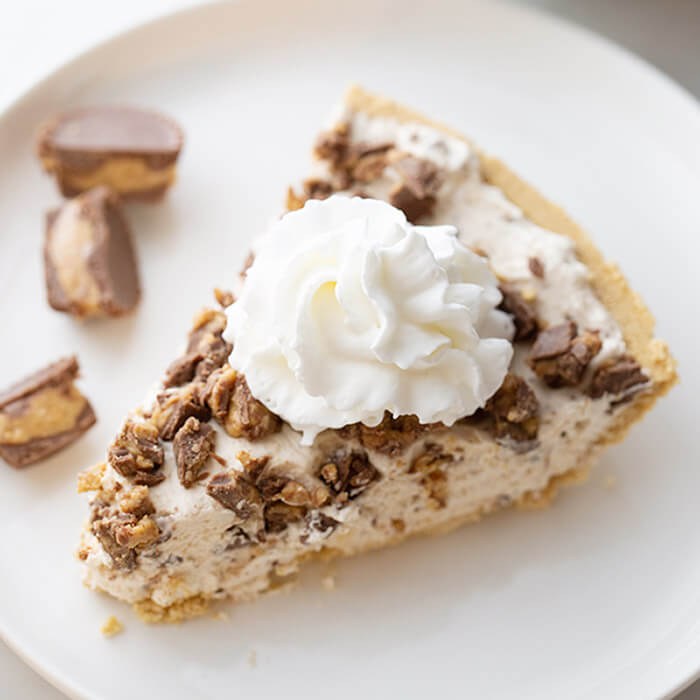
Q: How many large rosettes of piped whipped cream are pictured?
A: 1